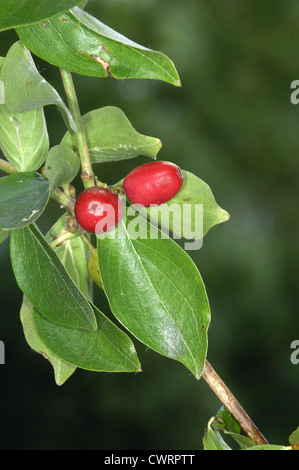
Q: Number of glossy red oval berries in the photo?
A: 2